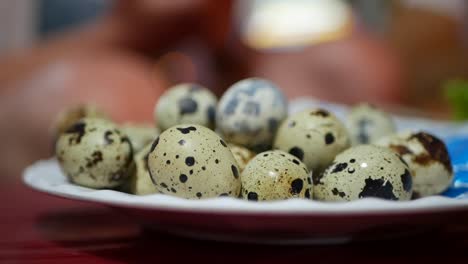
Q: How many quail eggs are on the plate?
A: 13